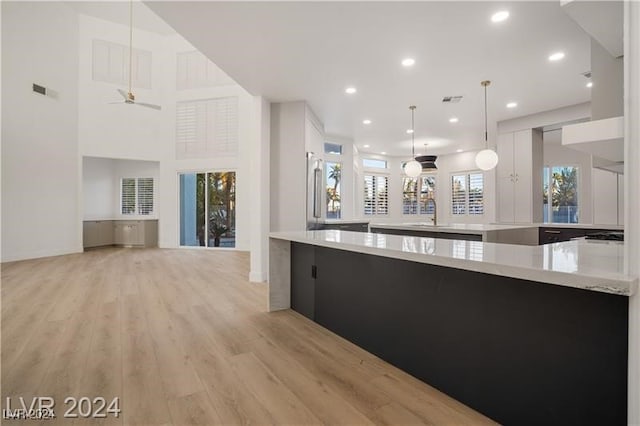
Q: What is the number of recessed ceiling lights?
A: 13